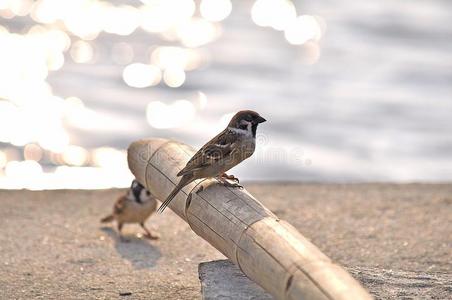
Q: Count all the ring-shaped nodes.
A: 4